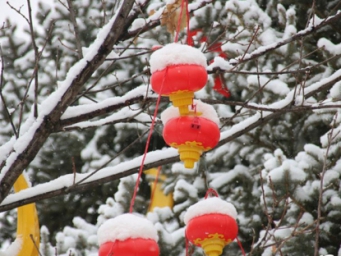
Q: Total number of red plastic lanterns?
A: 4